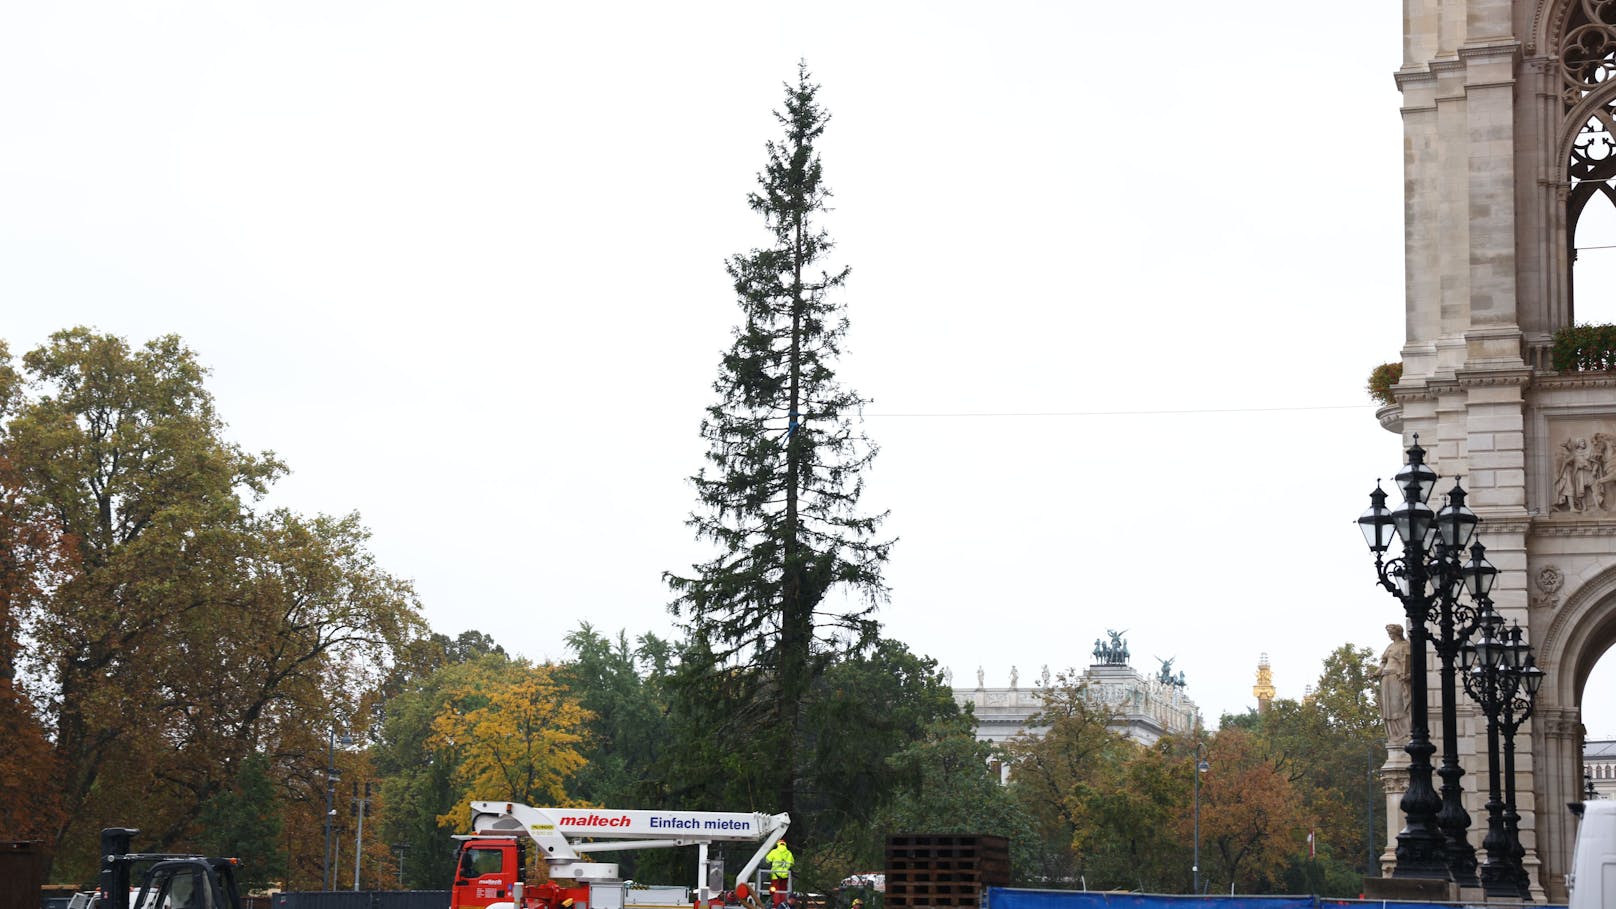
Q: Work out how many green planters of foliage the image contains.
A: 2